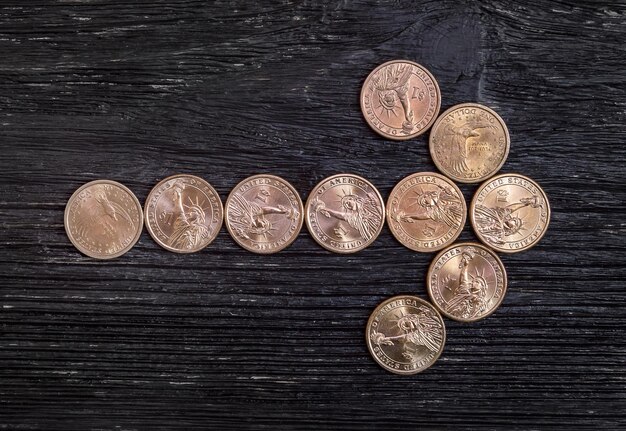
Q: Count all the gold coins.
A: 10